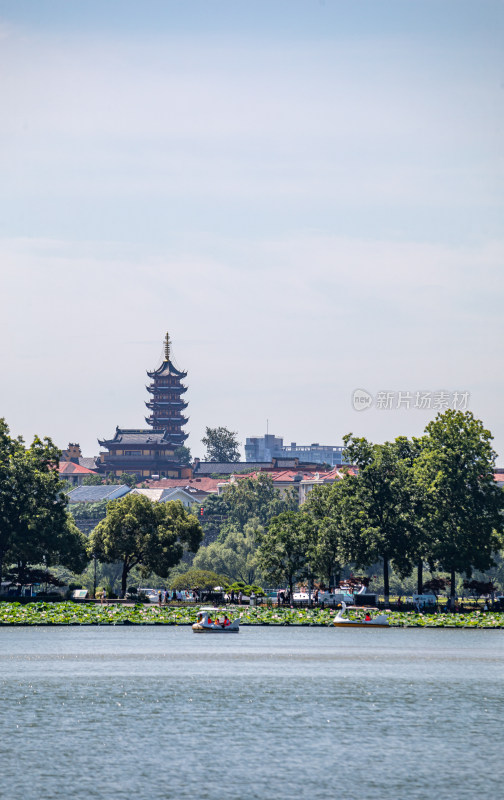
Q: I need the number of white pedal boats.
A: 2